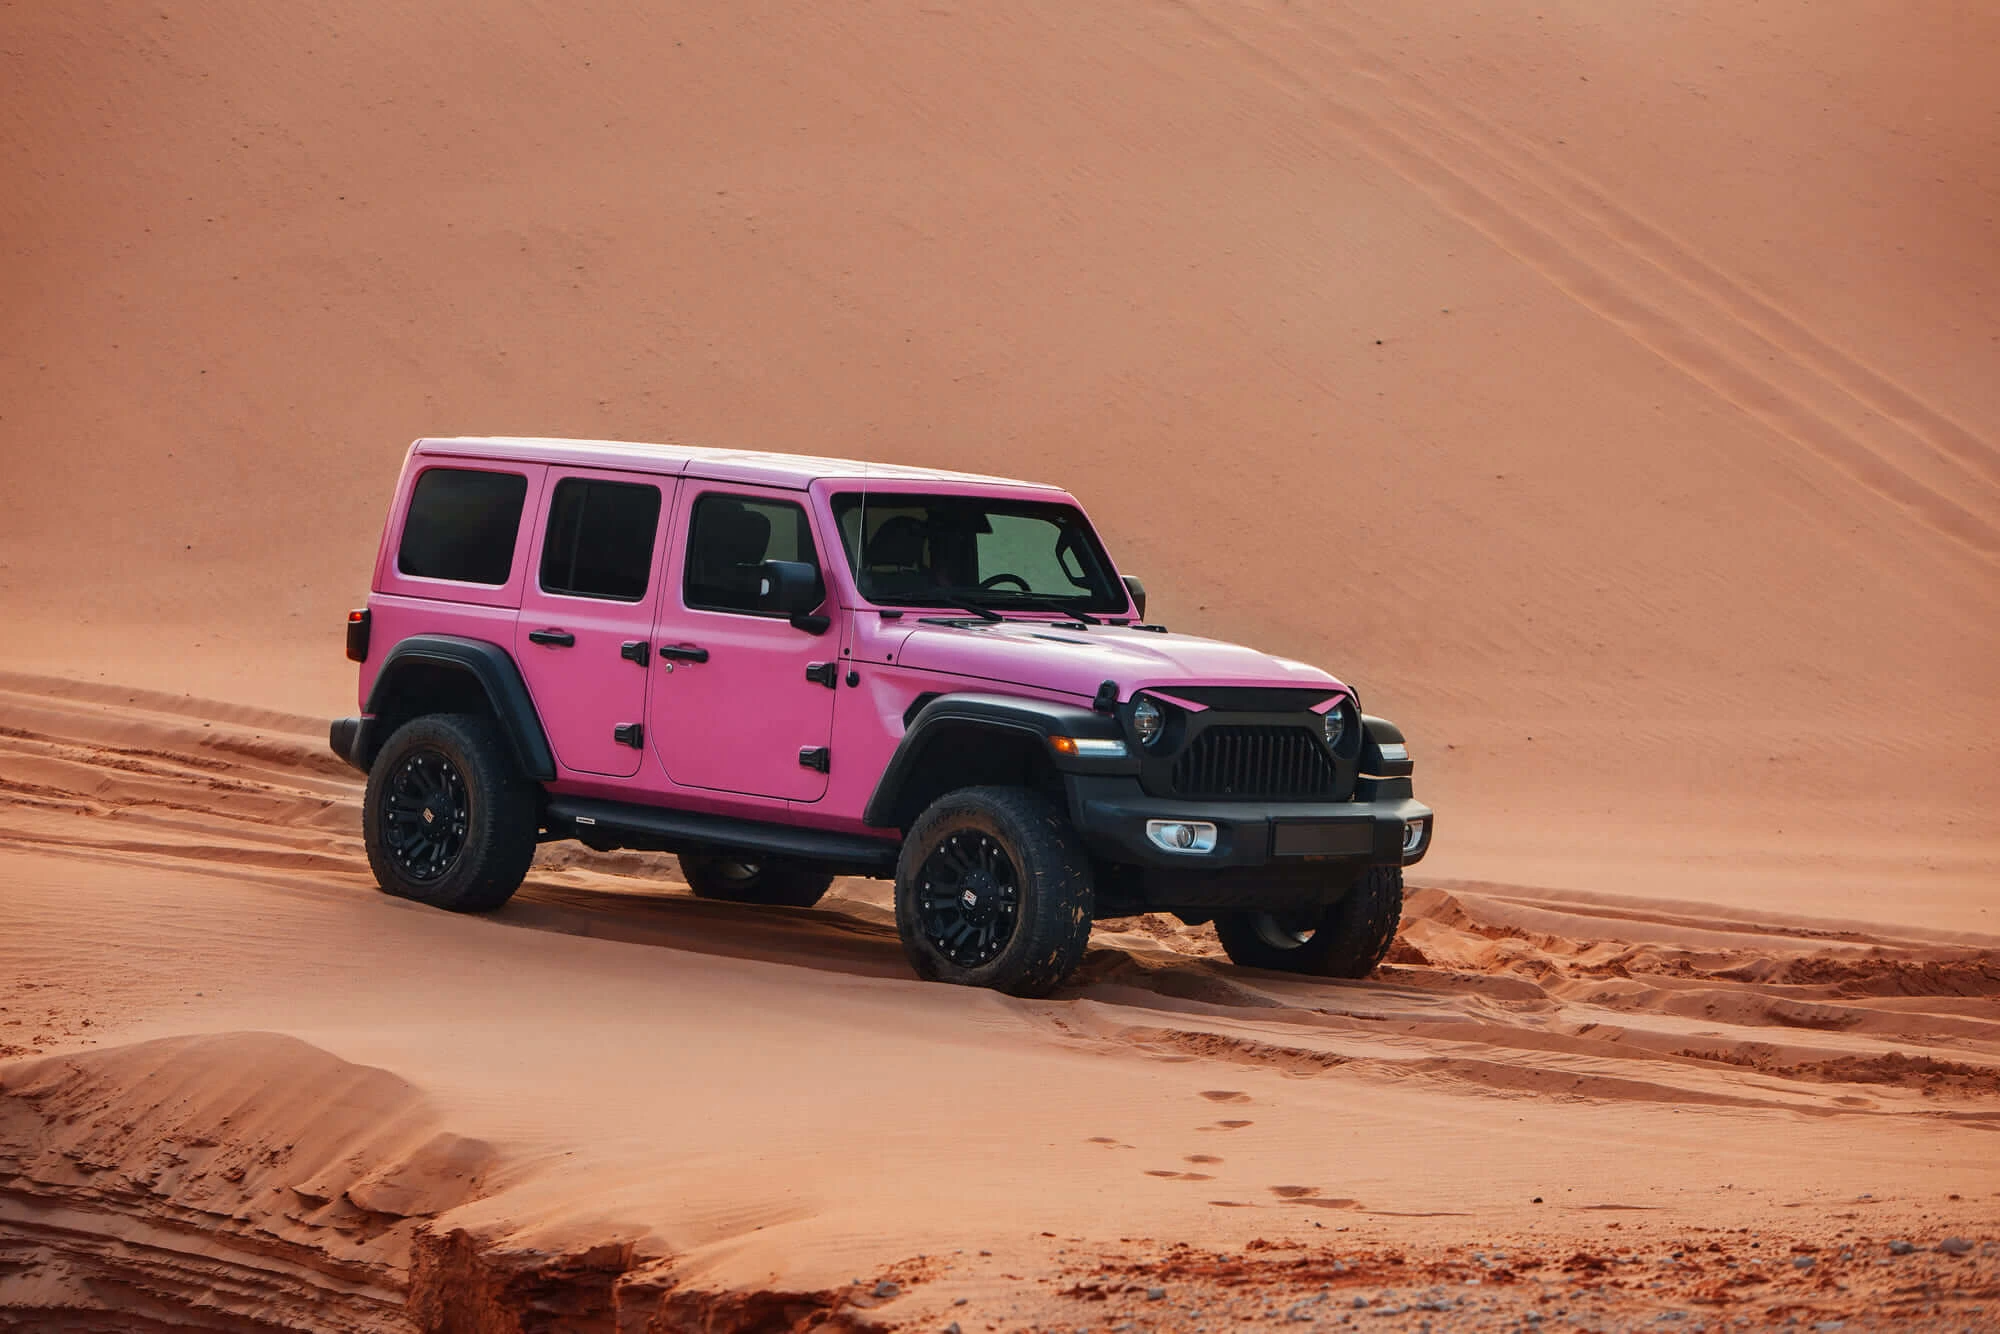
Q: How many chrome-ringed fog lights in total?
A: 2